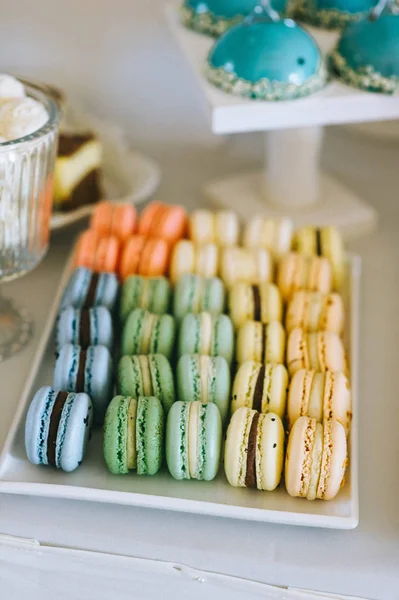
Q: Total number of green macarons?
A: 8